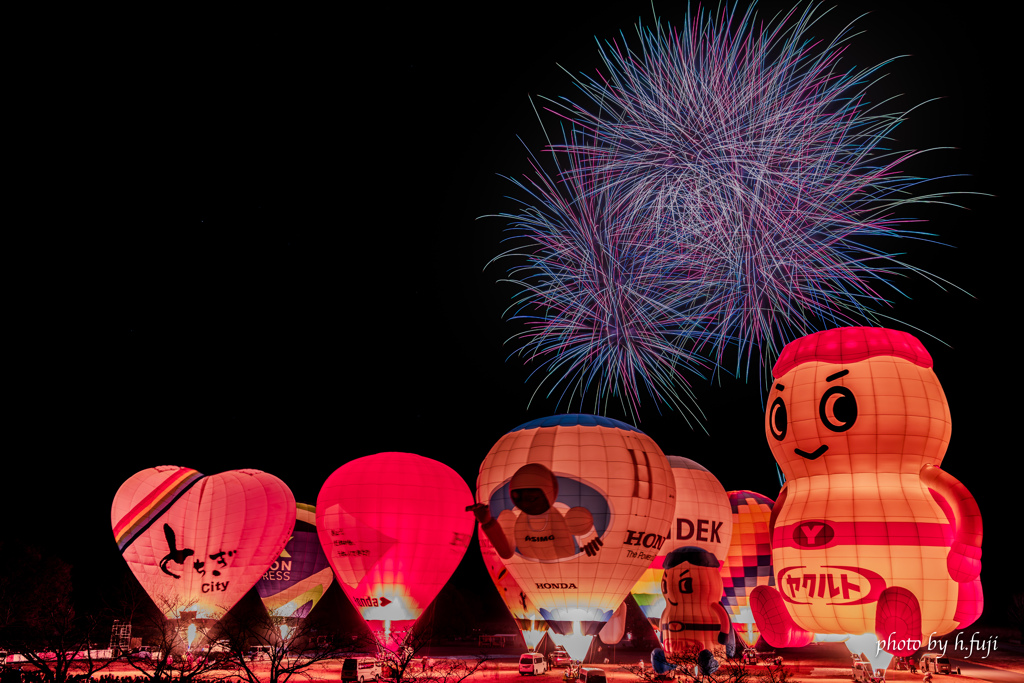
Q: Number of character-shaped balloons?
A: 2